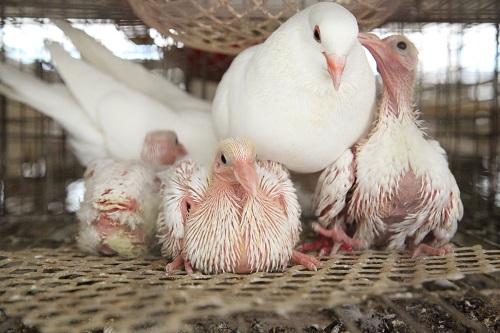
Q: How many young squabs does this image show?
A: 3